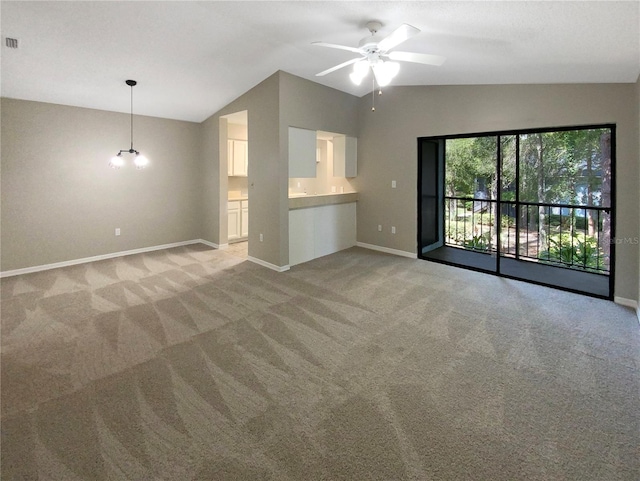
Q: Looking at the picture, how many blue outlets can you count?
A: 0